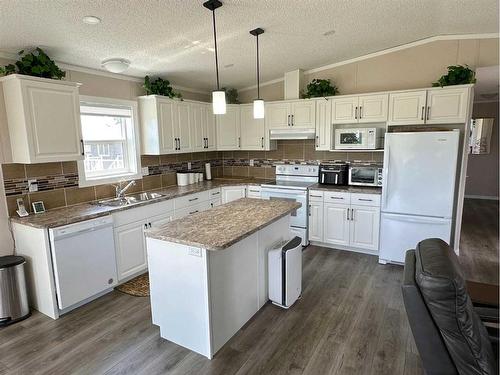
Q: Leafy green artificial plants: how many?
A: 5